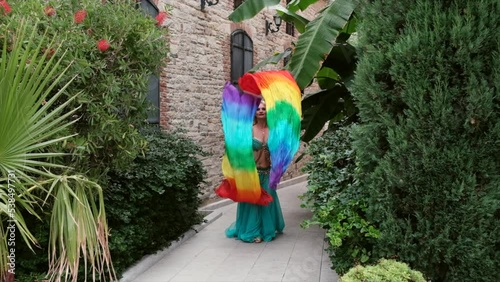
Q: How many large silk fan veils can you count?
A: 2